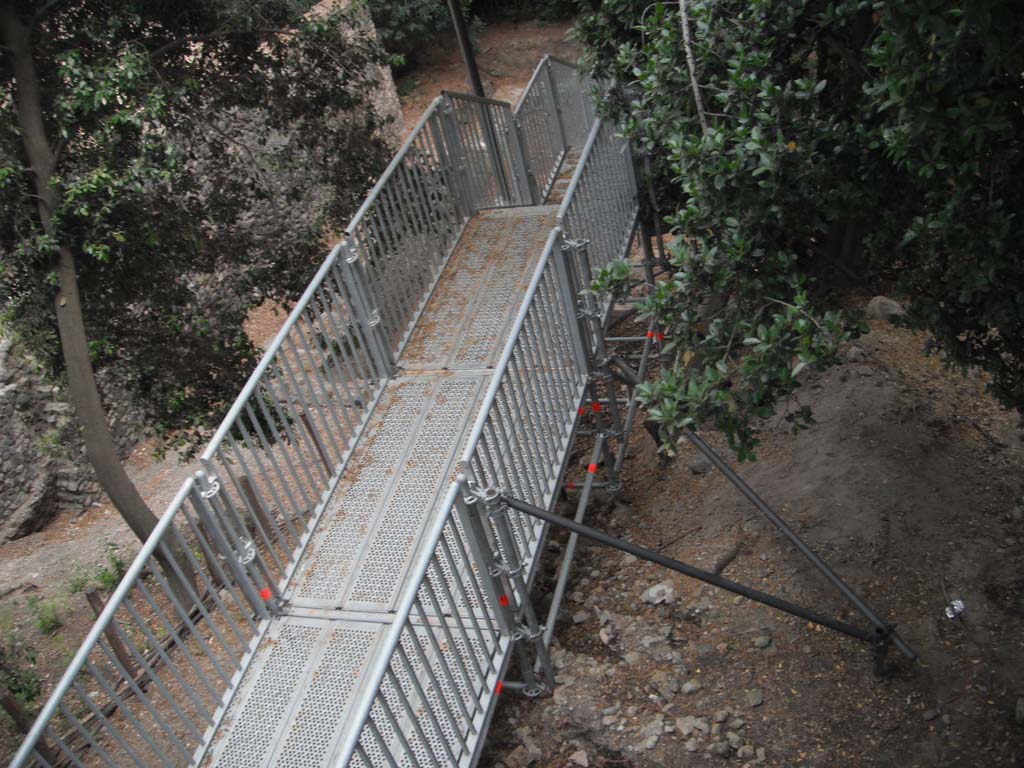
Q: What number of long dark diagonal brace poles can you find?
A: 2